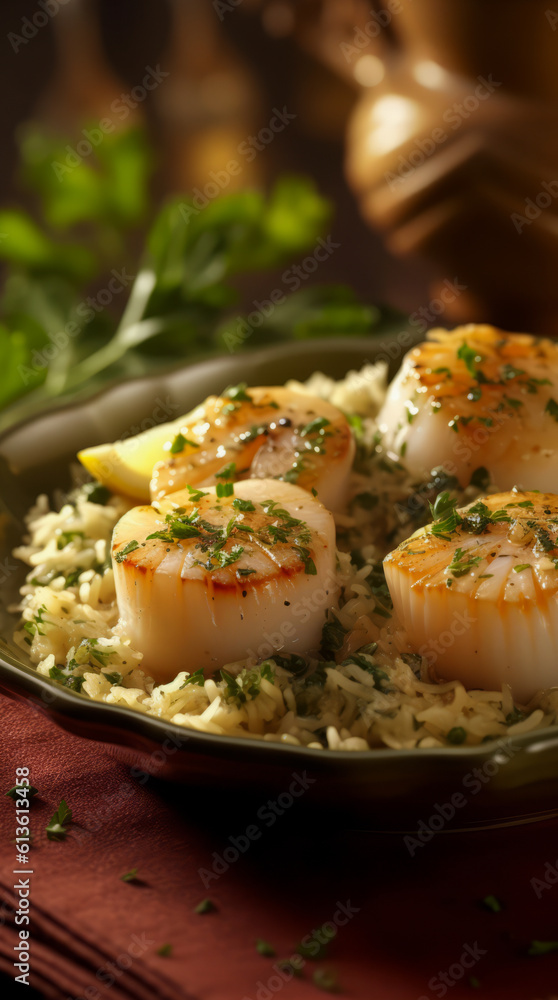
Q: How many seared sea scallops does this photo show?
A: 4